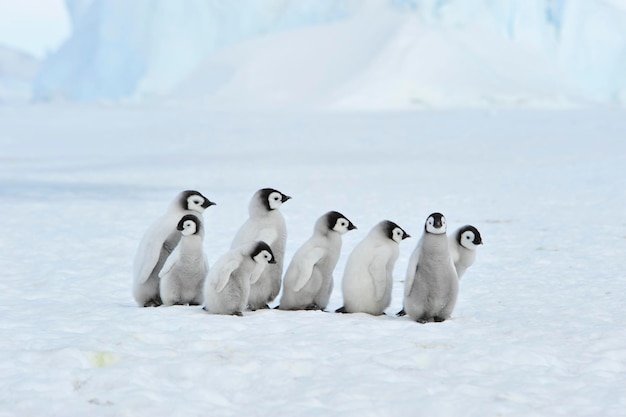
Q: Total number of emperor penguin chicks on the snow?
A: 8